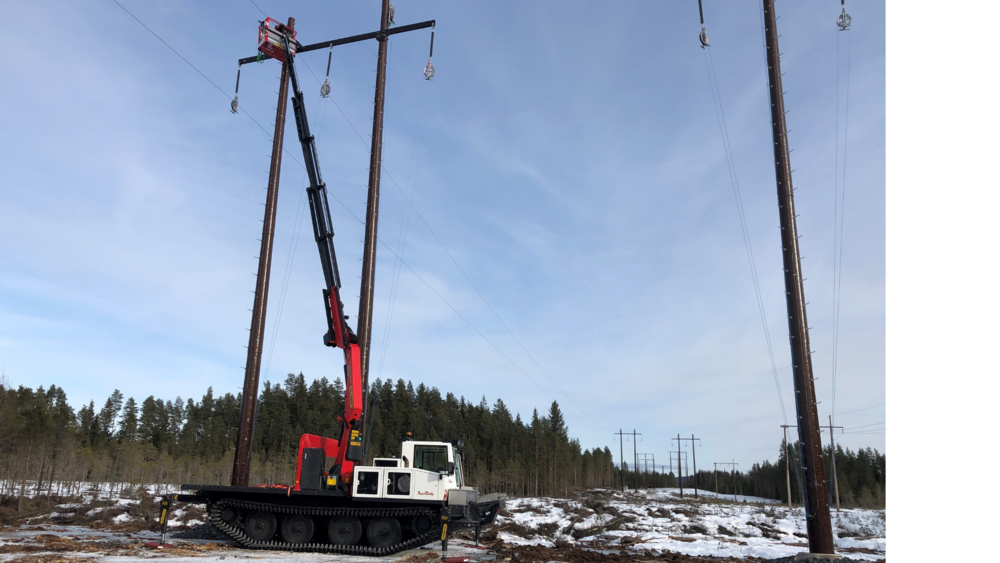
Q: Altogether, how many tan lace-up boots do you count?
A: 0